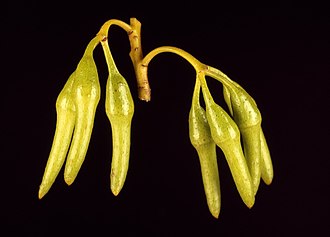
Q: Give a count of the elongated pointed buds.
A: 7